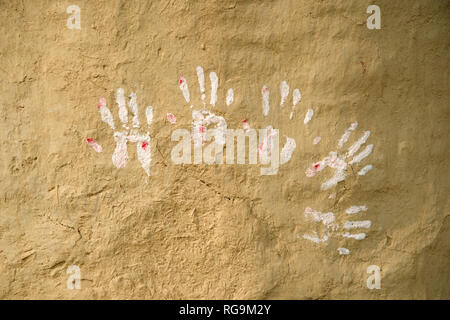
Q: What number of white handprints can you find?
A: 5